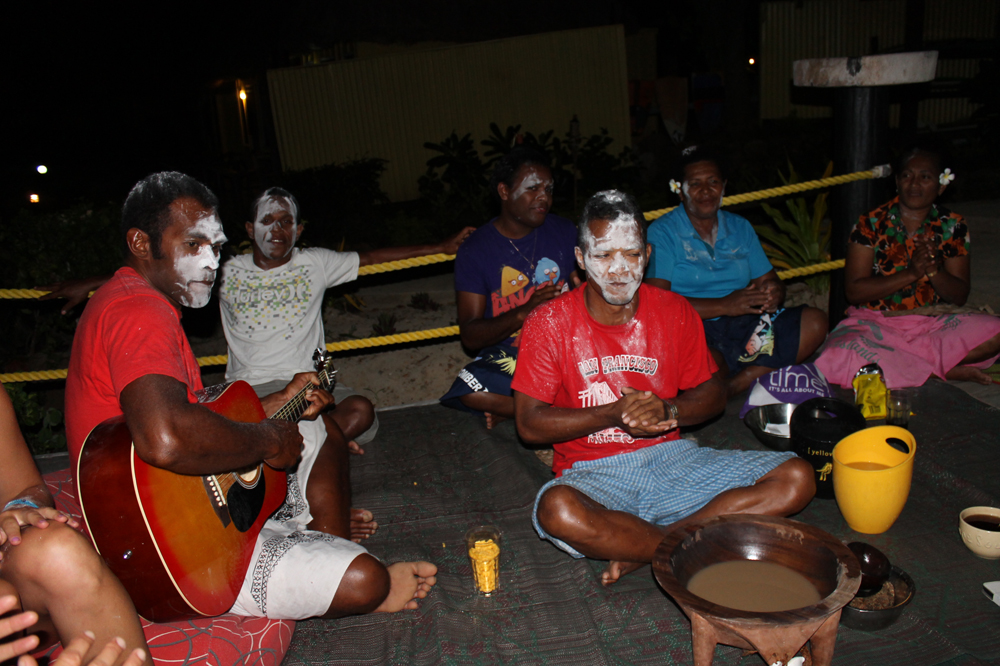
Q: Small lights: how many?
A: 4